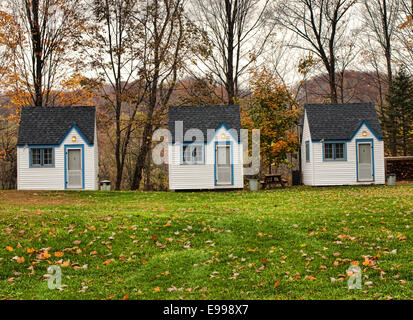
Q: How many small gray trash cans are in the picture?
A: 3